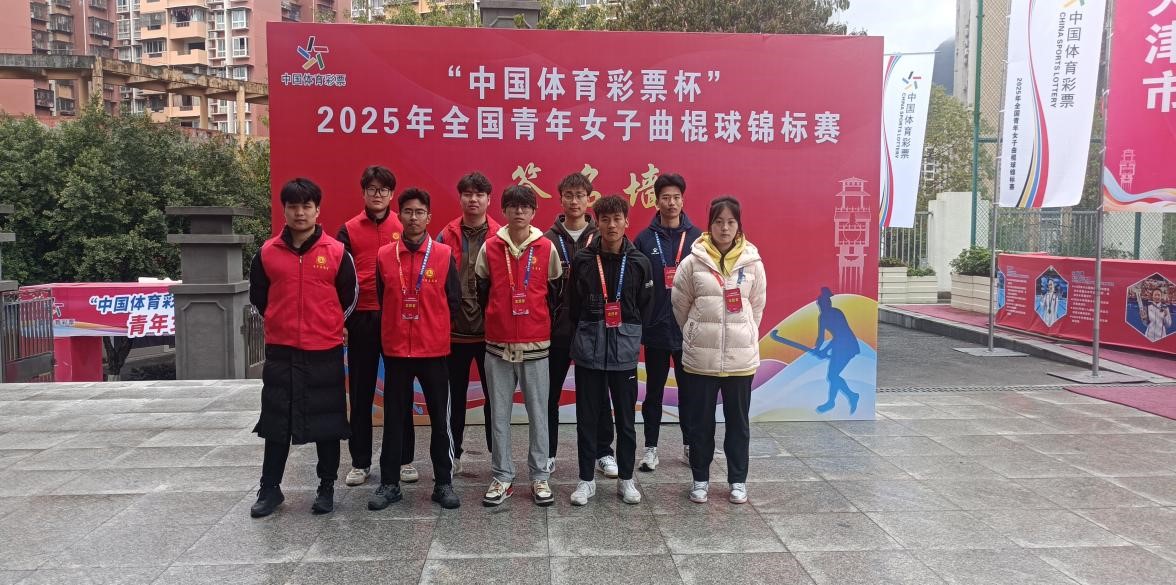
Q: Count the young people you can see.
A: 9